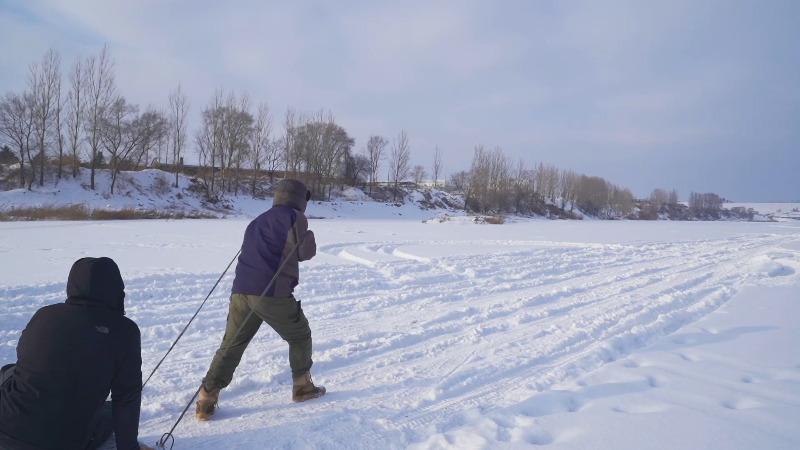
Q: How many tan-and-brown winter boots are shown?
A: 2